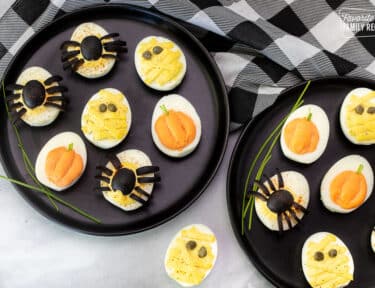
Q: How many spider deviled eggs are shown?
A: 4